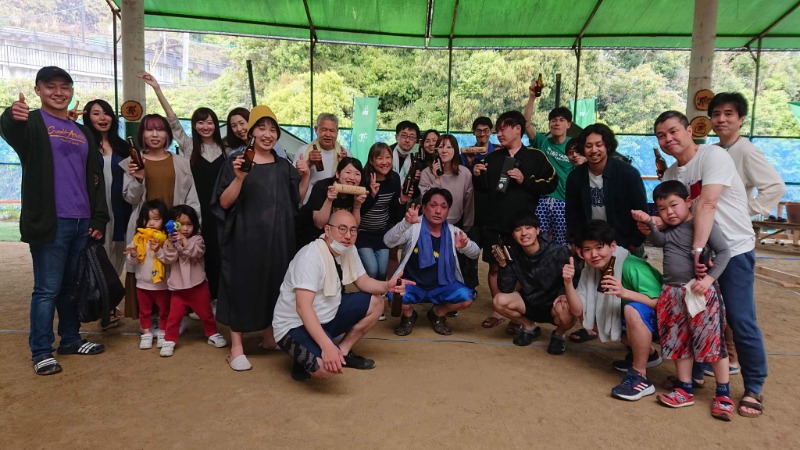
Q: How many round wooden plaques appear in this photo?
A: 3